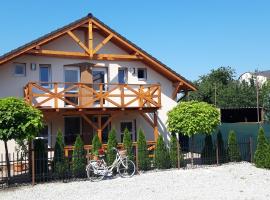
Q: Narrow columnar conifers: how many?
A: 12